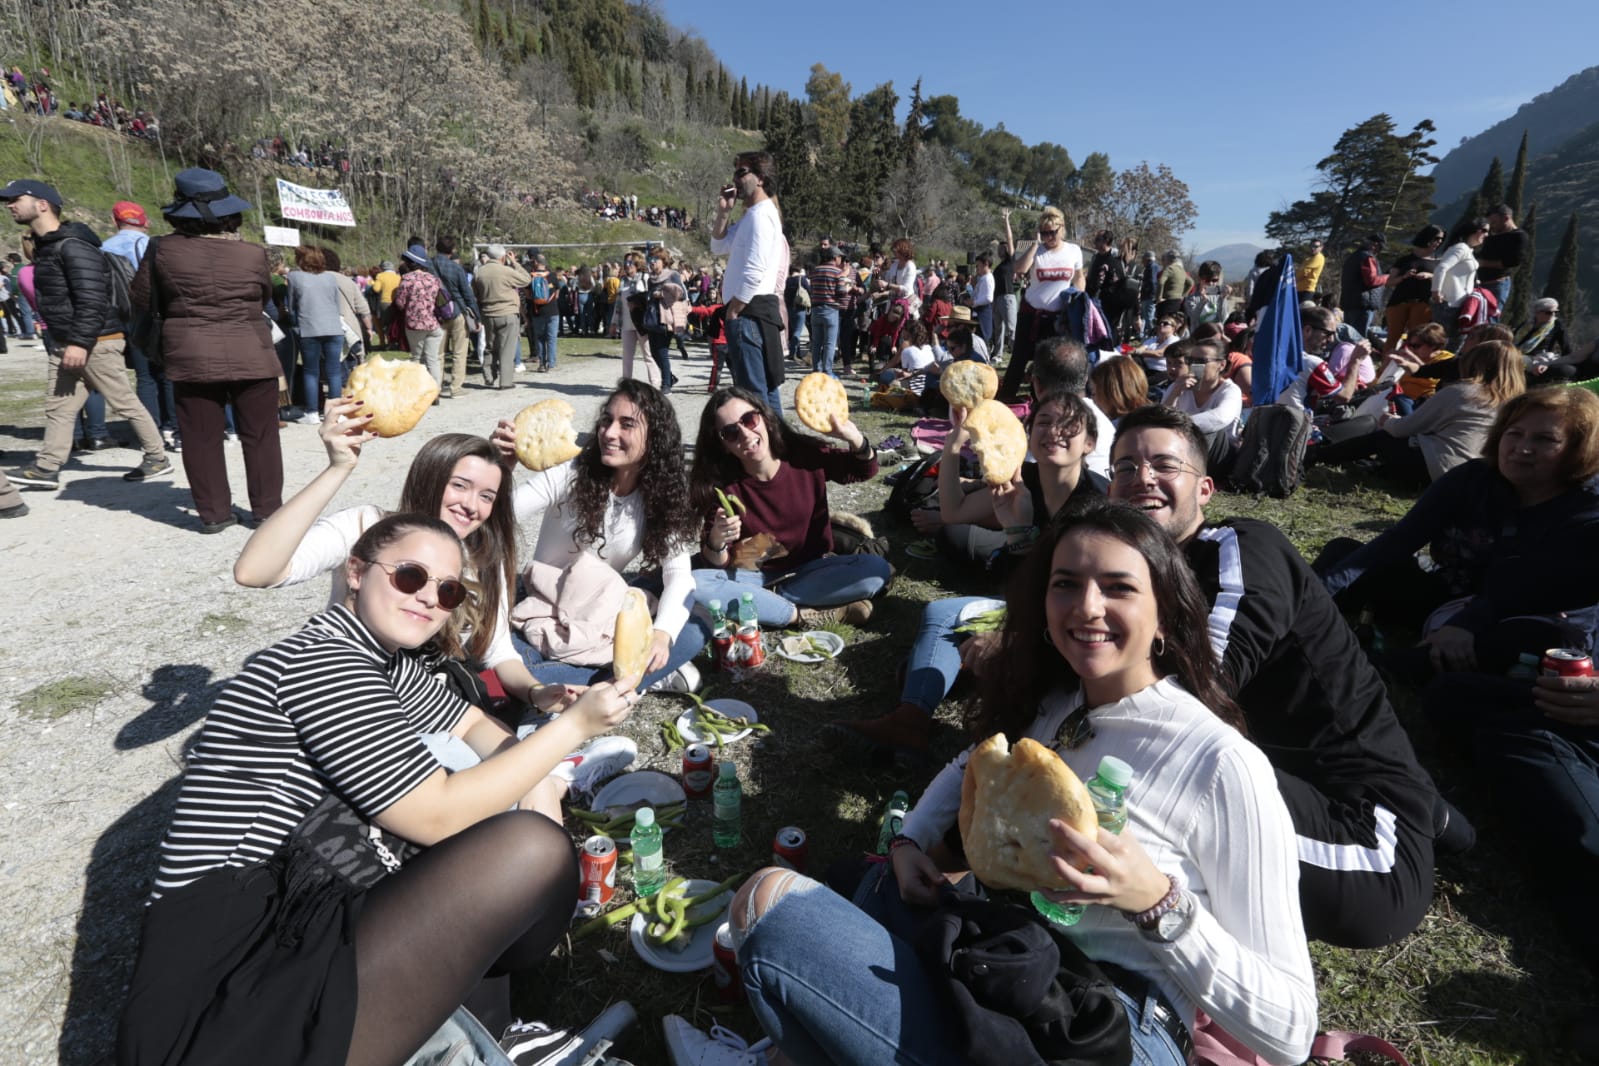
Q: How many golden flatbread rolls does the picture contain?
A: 7